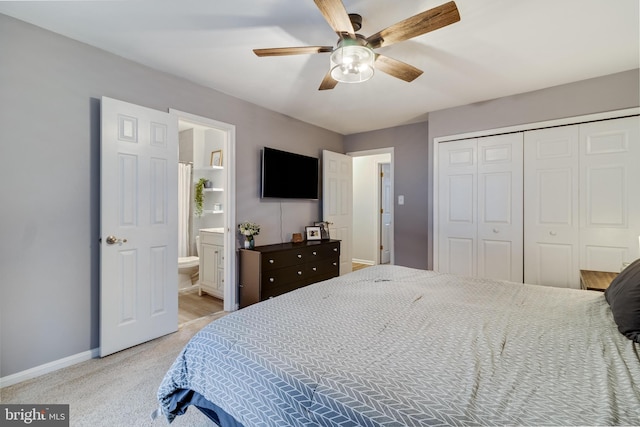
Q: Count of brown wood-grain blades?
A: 5